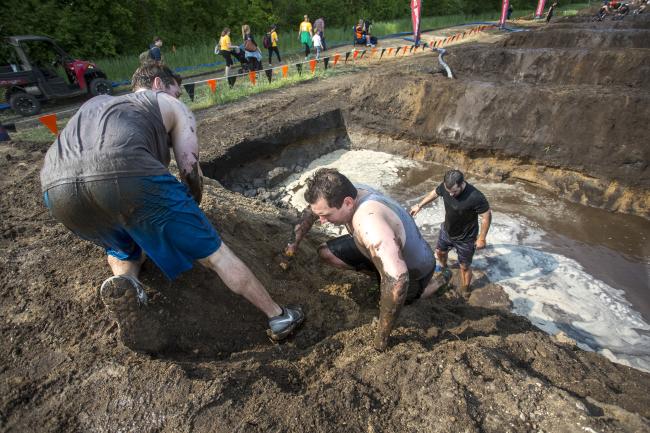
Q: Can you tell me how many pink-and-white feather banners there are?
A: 3